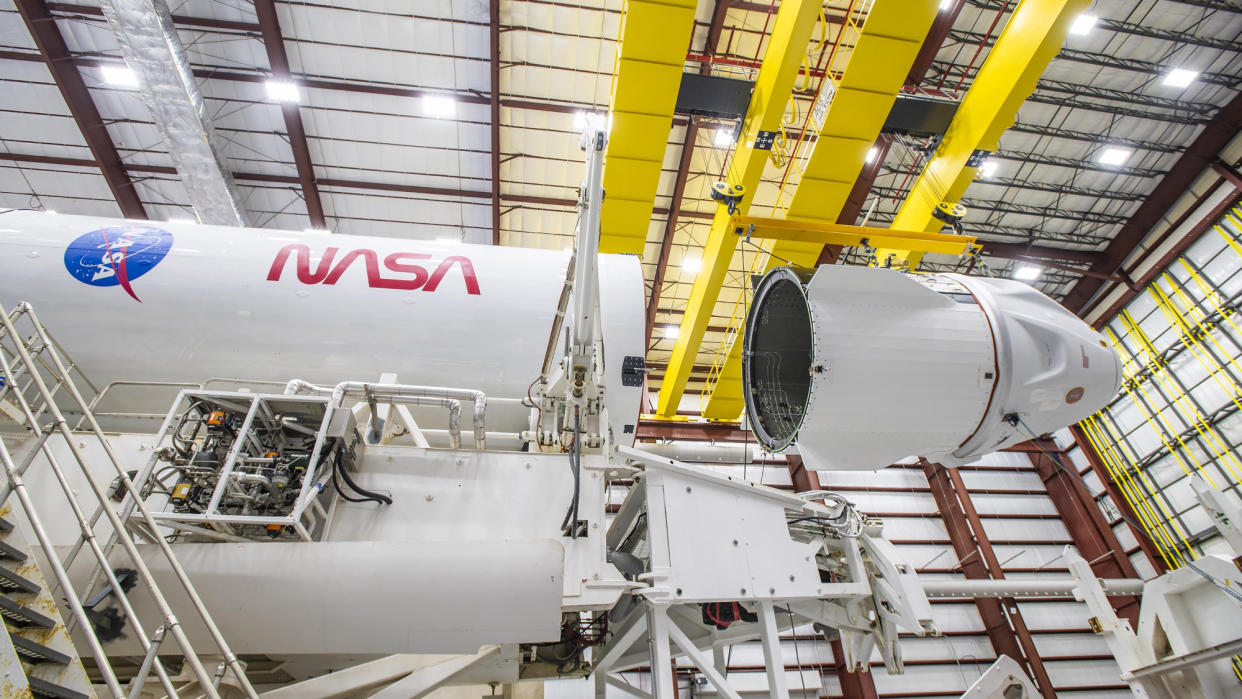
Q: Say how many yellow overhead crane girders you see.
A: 4